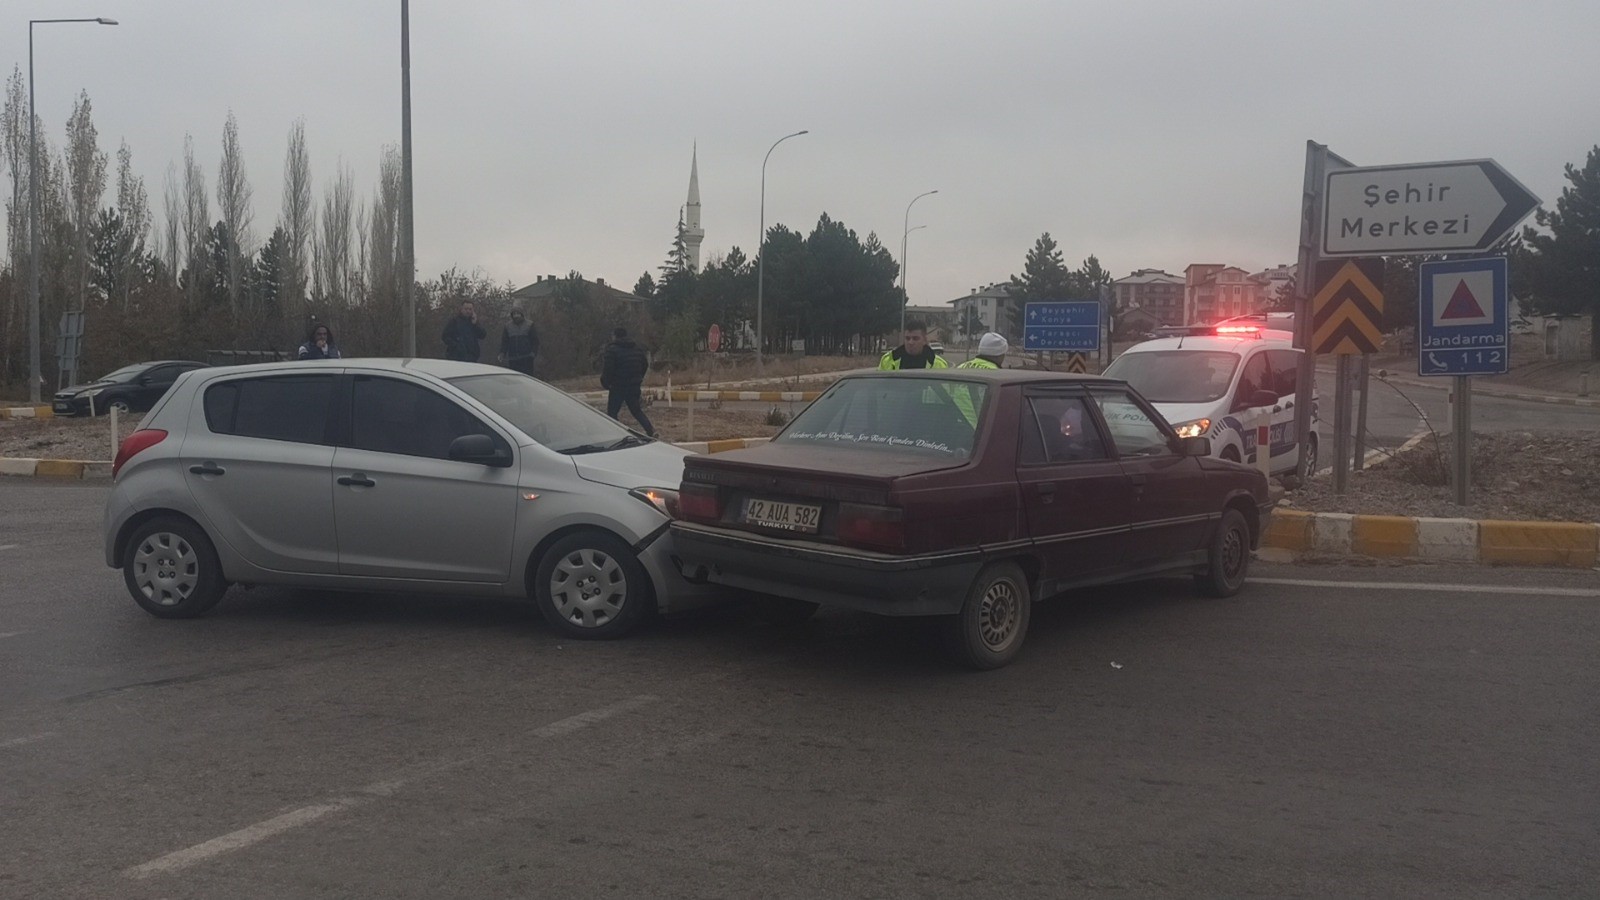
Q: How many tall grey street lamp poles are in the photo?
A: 5